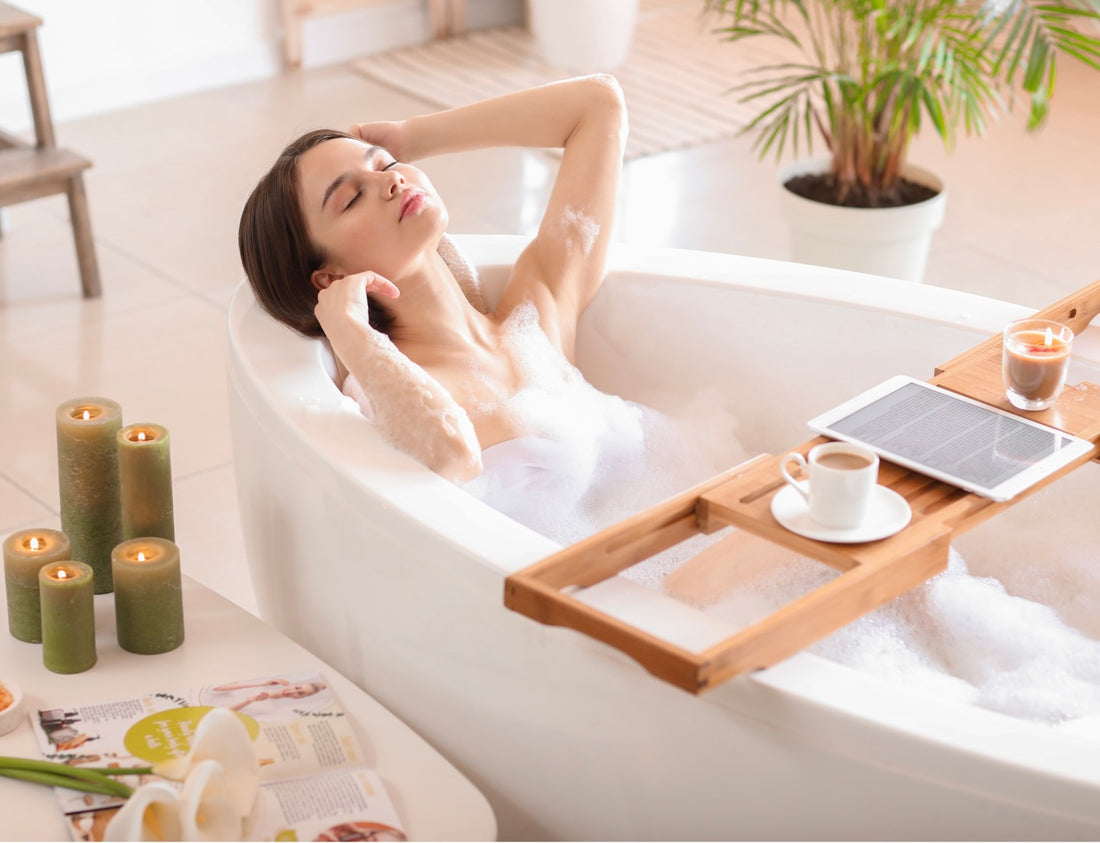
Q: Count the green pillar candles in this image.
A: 5